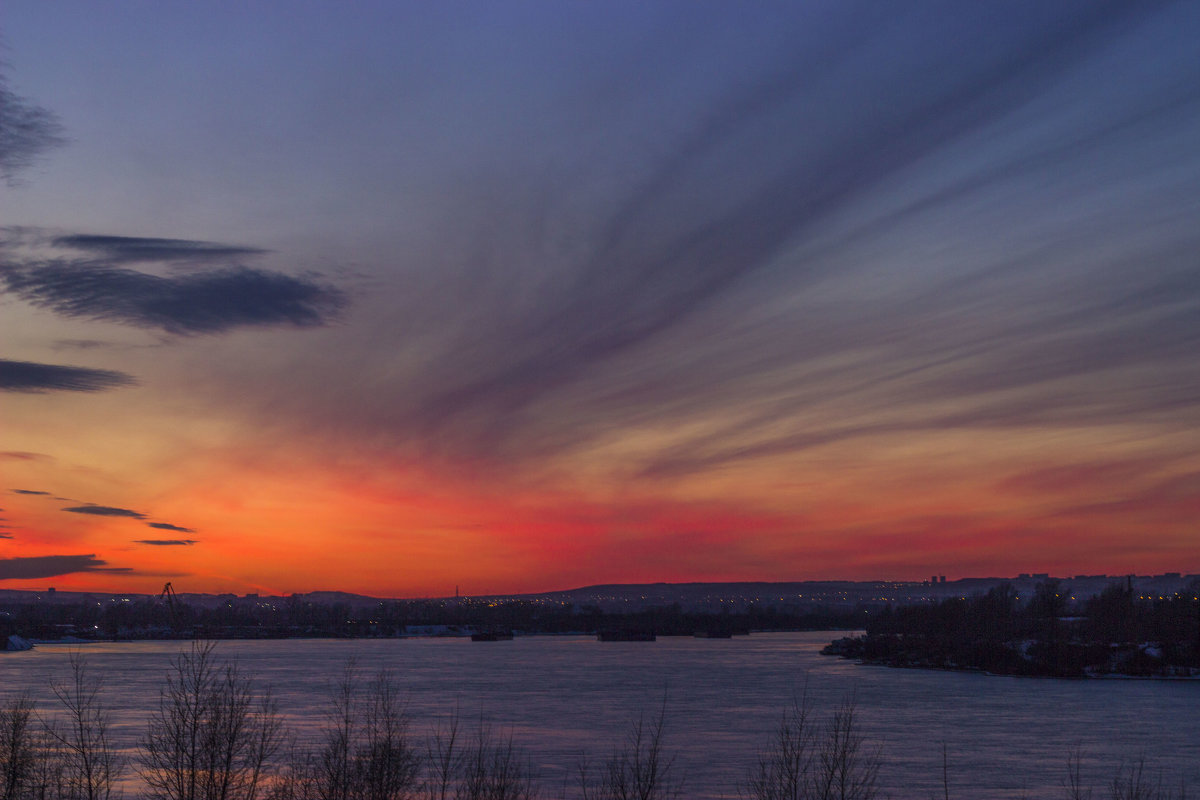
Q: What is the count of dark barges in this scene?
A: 3